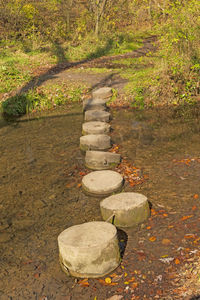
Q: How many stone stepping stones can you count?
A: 9